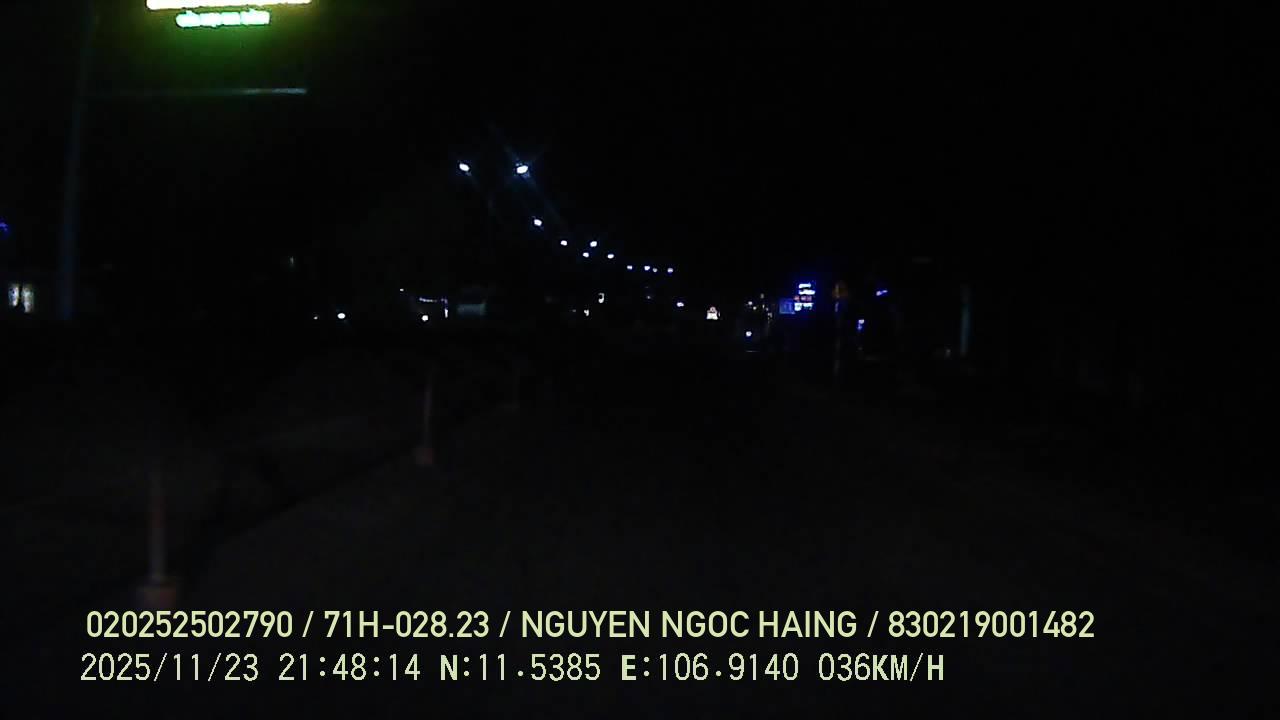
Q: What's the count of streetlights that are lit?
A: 11